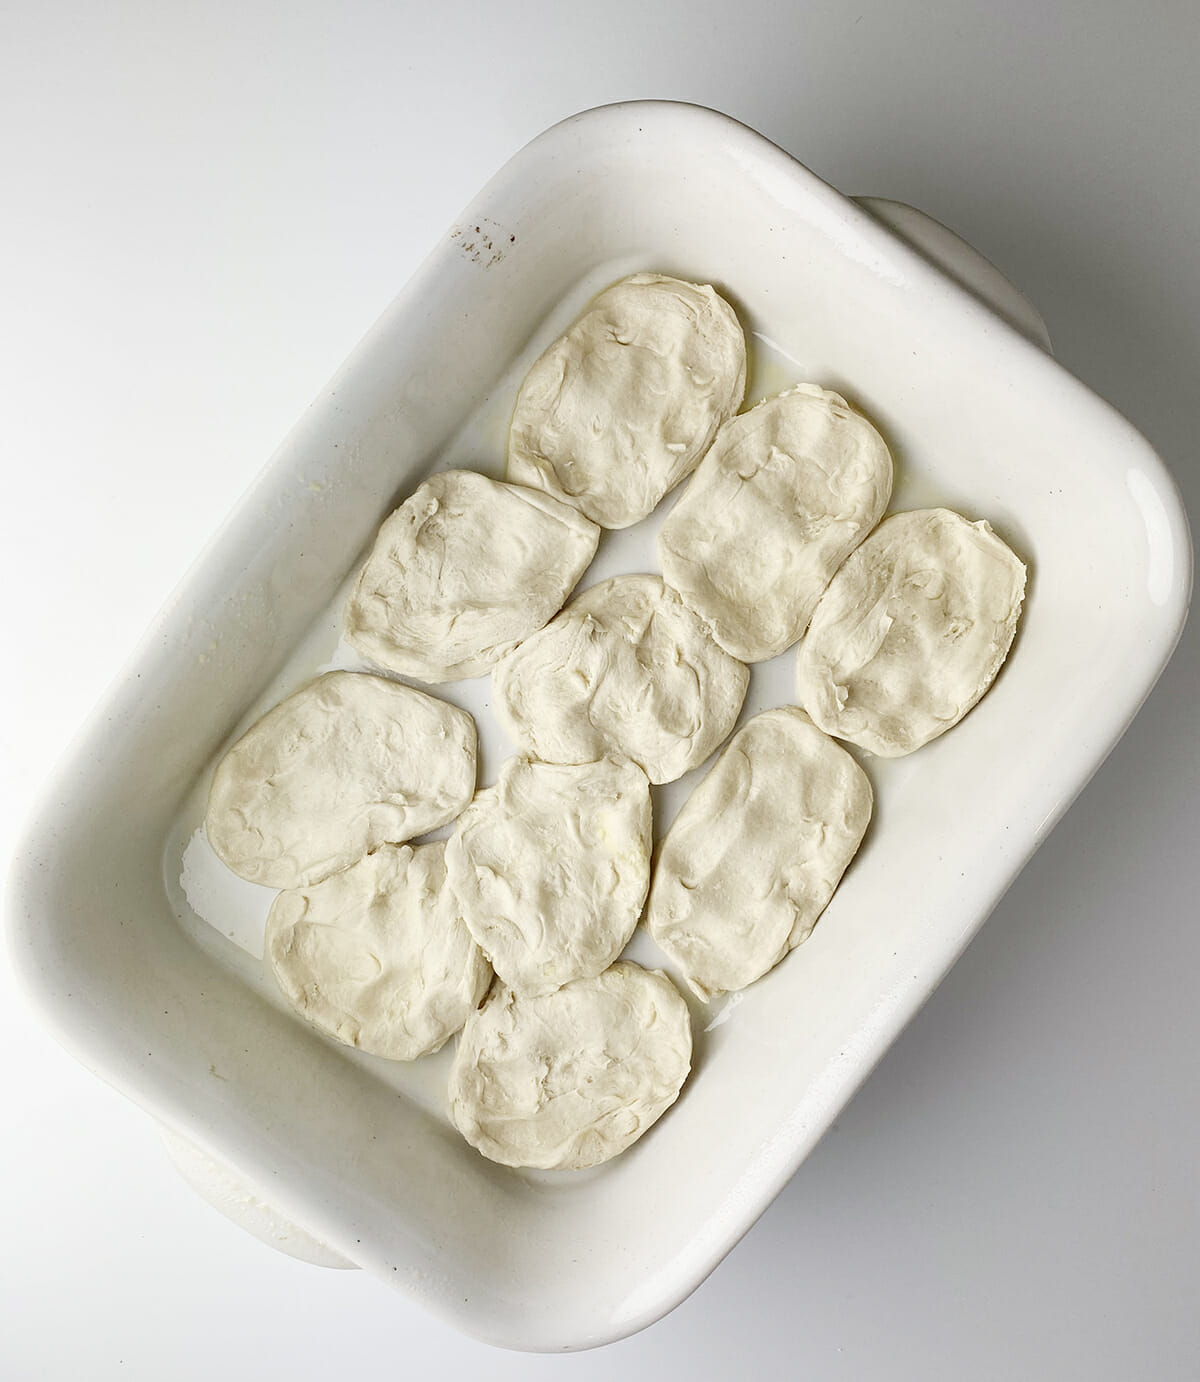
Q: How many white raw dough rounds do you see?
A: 10